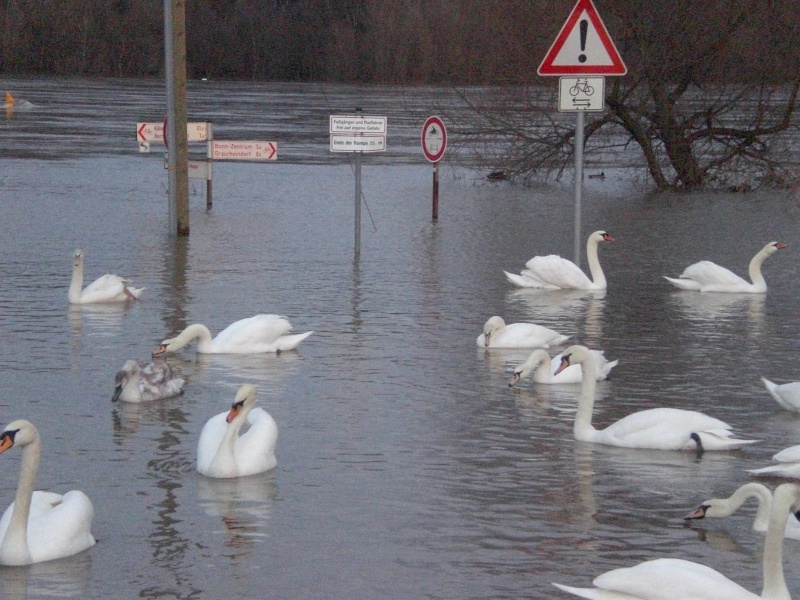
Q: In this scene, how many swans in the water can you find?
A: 14